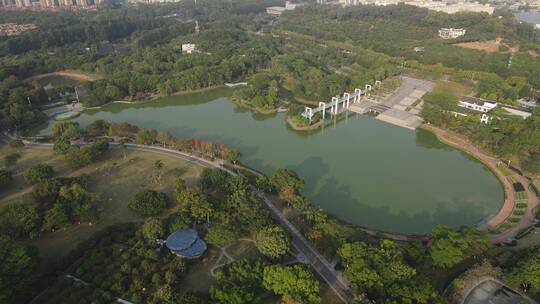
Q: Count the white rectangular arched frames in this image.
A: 7